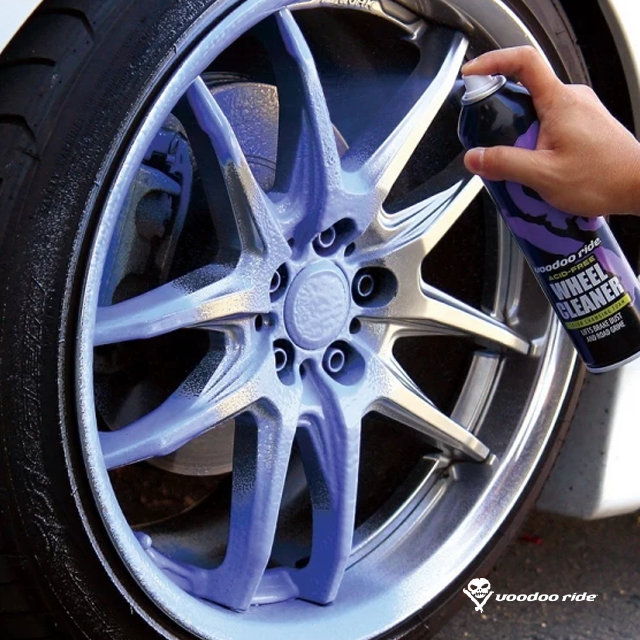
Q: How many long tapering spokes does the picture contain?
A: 10